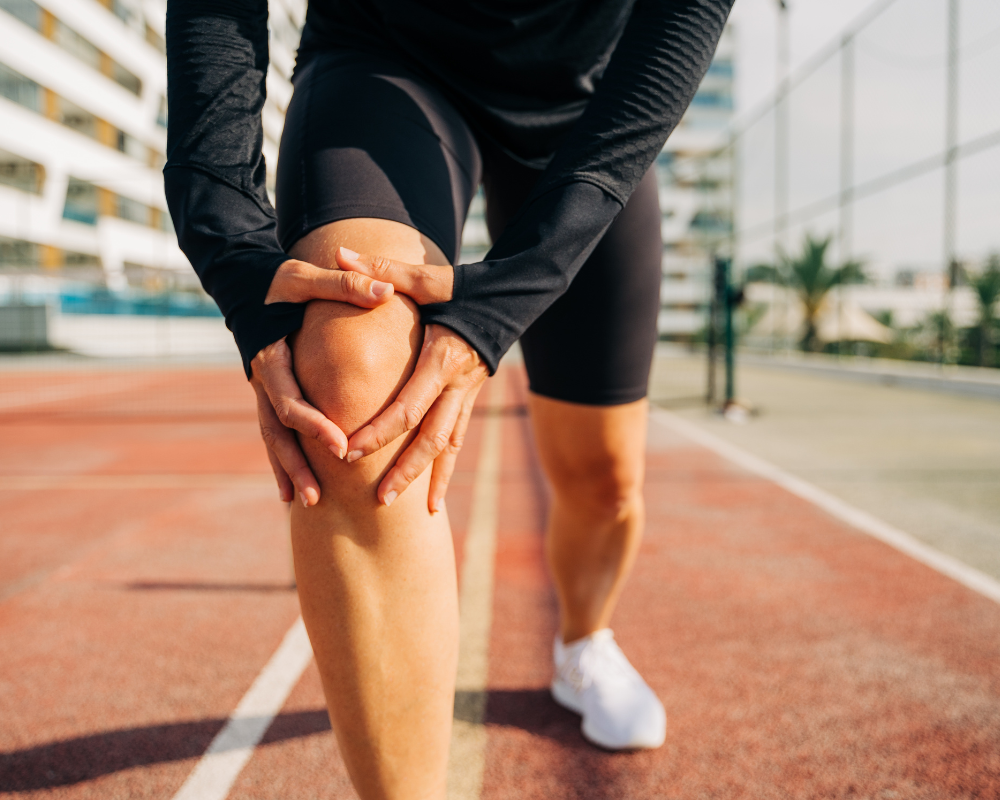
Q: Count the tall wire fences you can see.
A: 1